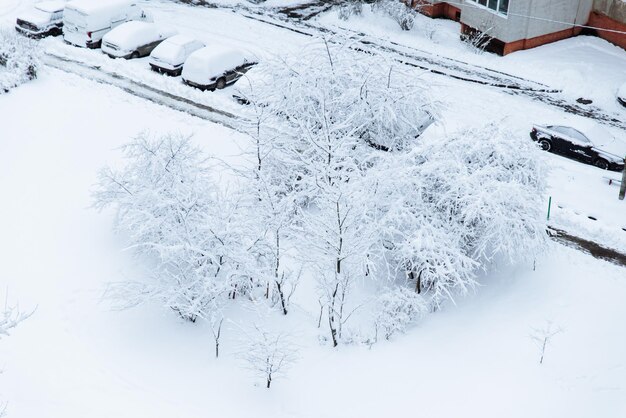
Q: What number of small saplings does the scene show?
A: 3